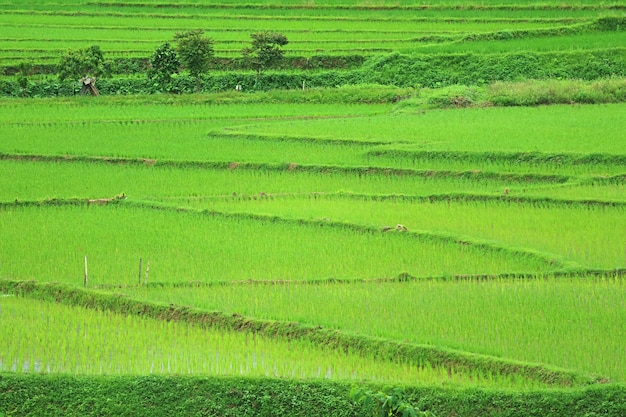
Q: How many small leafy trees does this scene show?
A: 4